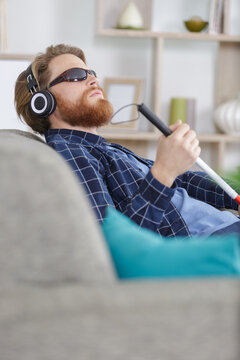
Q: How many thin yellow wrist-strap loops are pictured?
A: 0